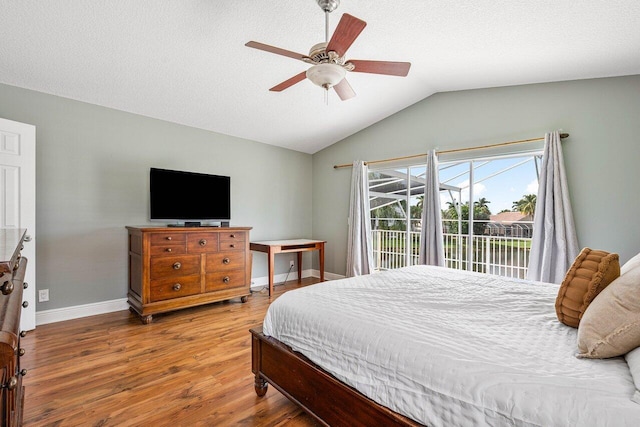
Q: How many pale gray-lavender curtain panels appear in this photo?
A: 3